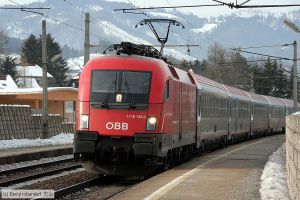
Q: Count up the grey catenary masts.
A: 3